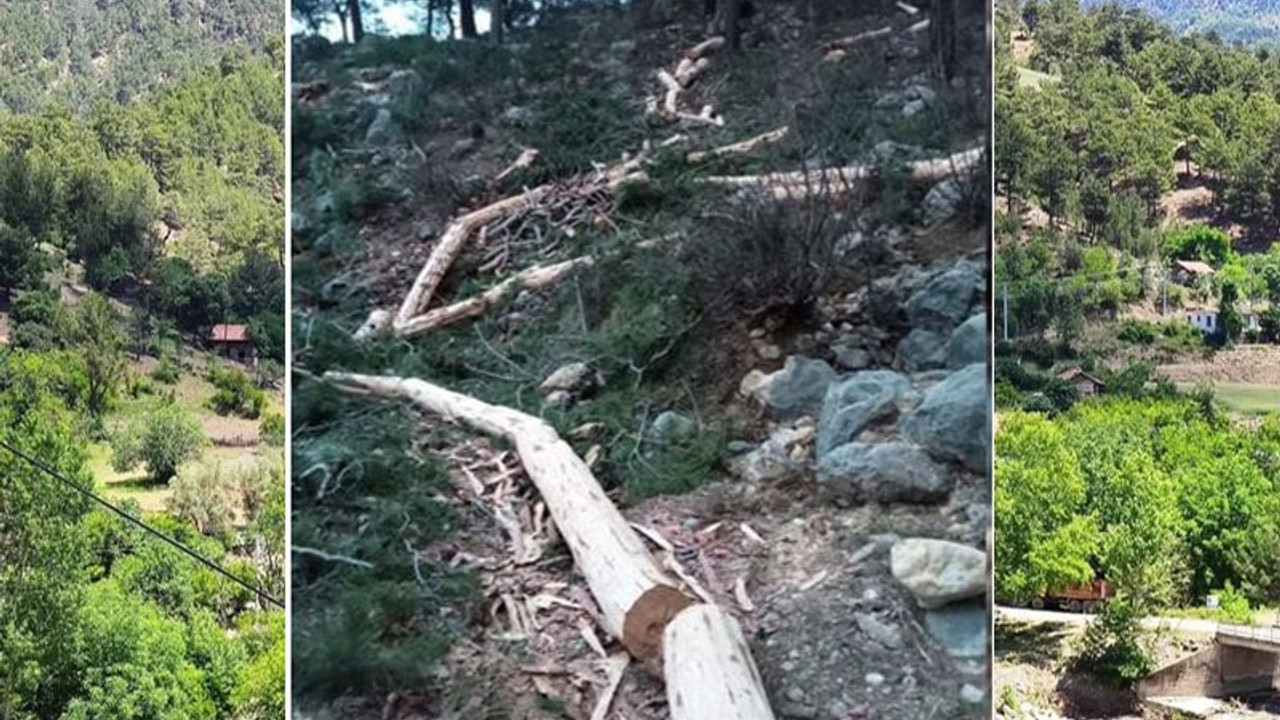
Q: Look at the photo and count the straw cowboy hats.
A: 0